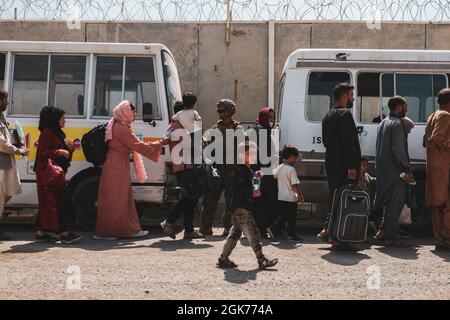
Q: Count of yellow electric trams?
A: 0